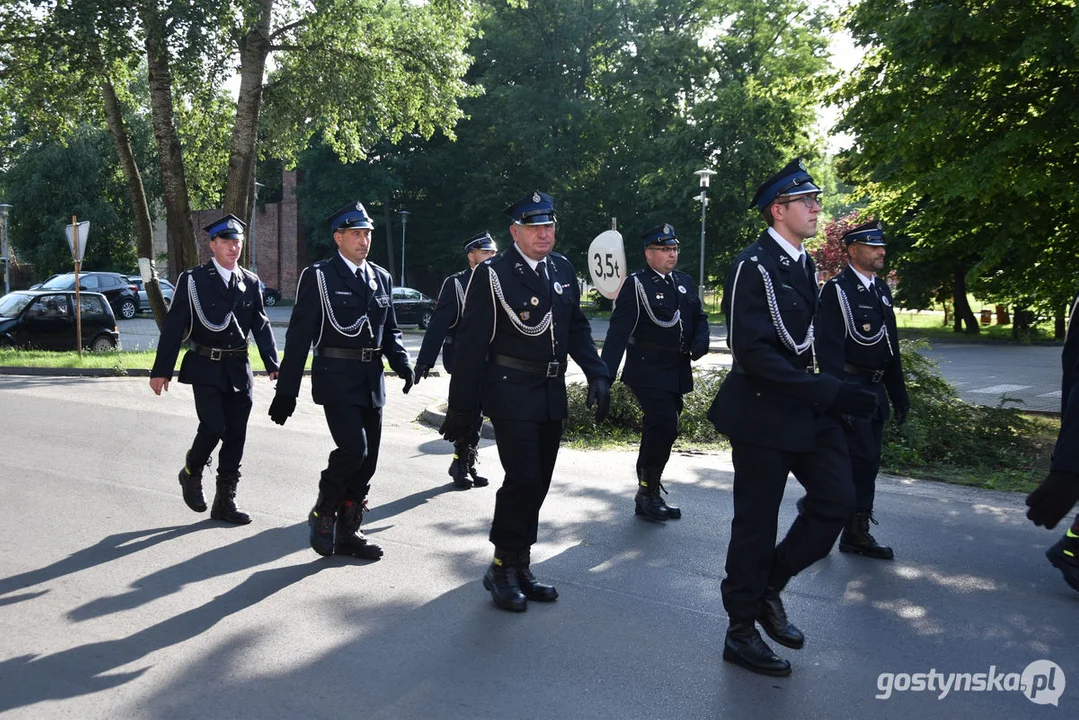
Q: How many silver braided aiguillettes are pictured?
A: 7